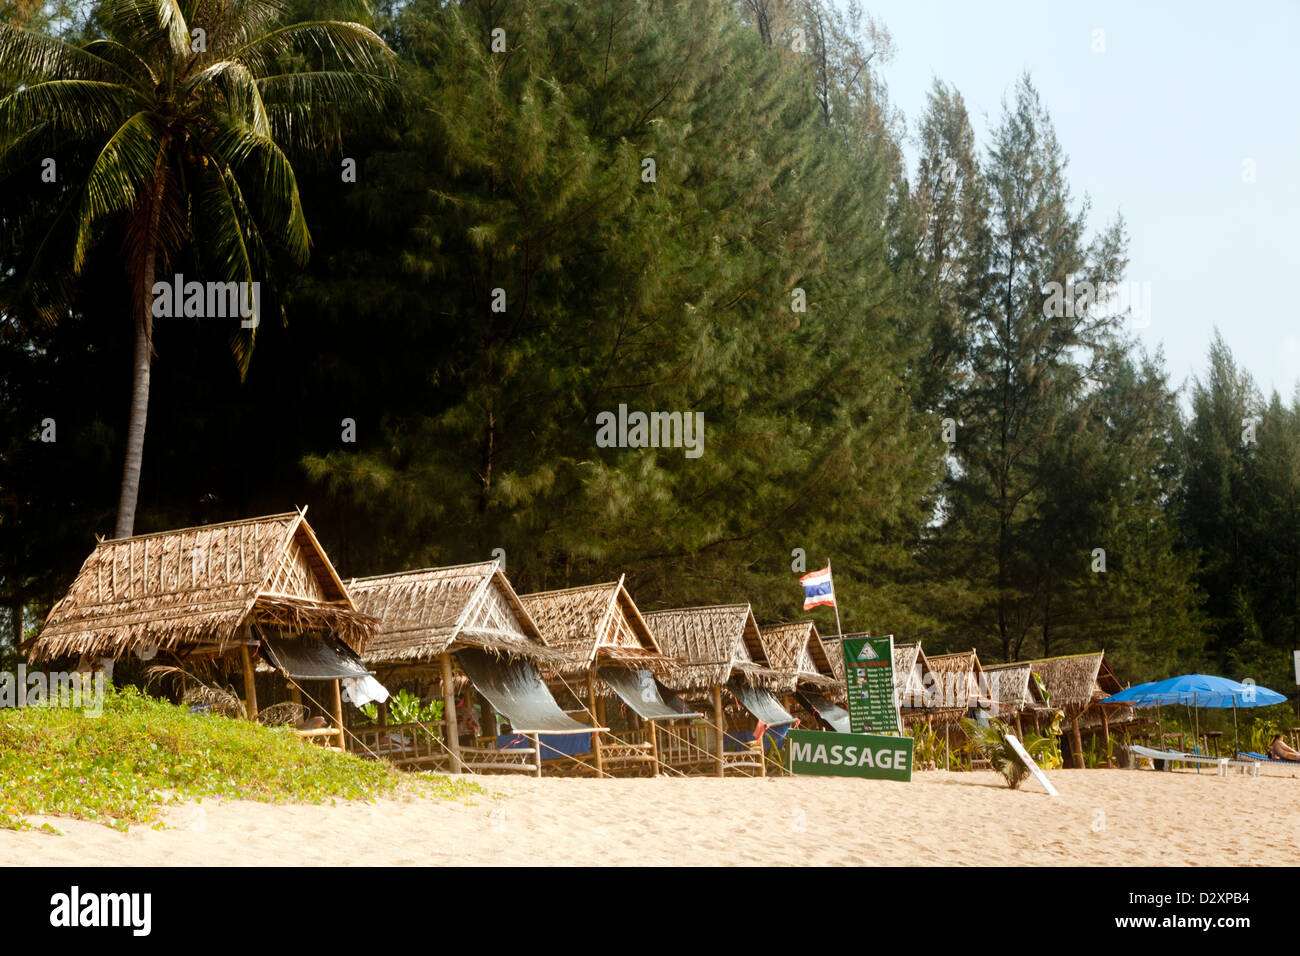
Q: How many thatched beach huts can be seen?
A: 10